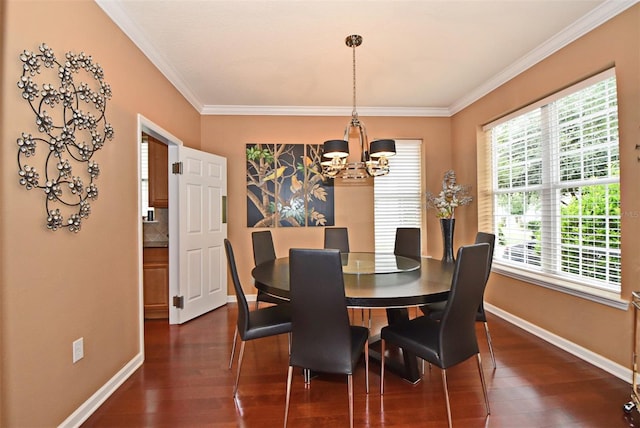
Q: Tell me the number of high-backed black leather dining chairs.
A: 7